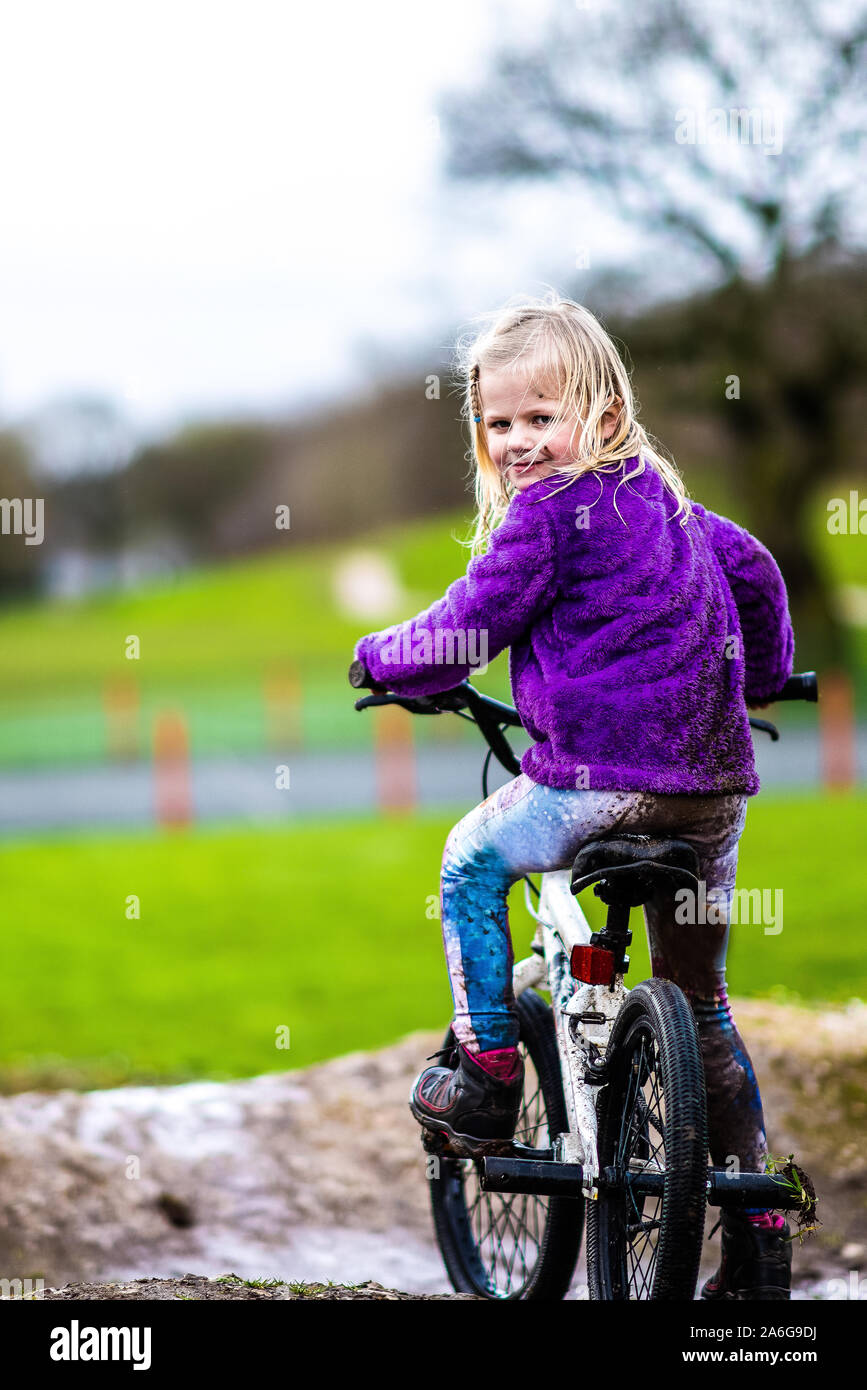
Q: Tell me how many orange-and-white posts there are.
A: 5